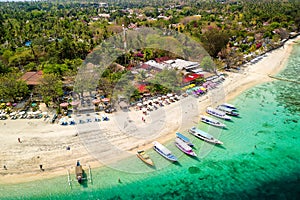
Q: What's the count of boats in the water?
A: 10